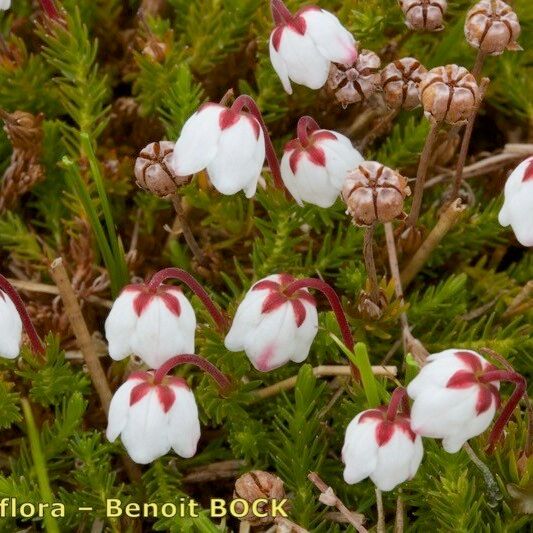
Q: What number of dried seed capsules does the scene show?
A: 8